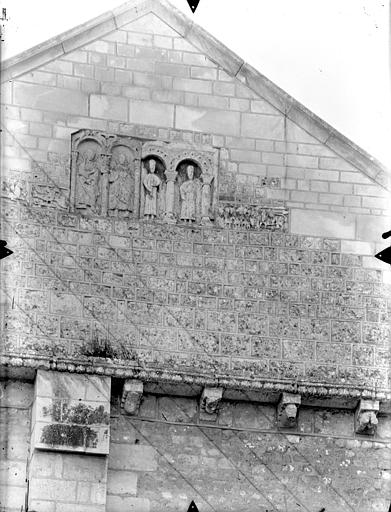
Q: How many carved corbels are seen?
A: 4